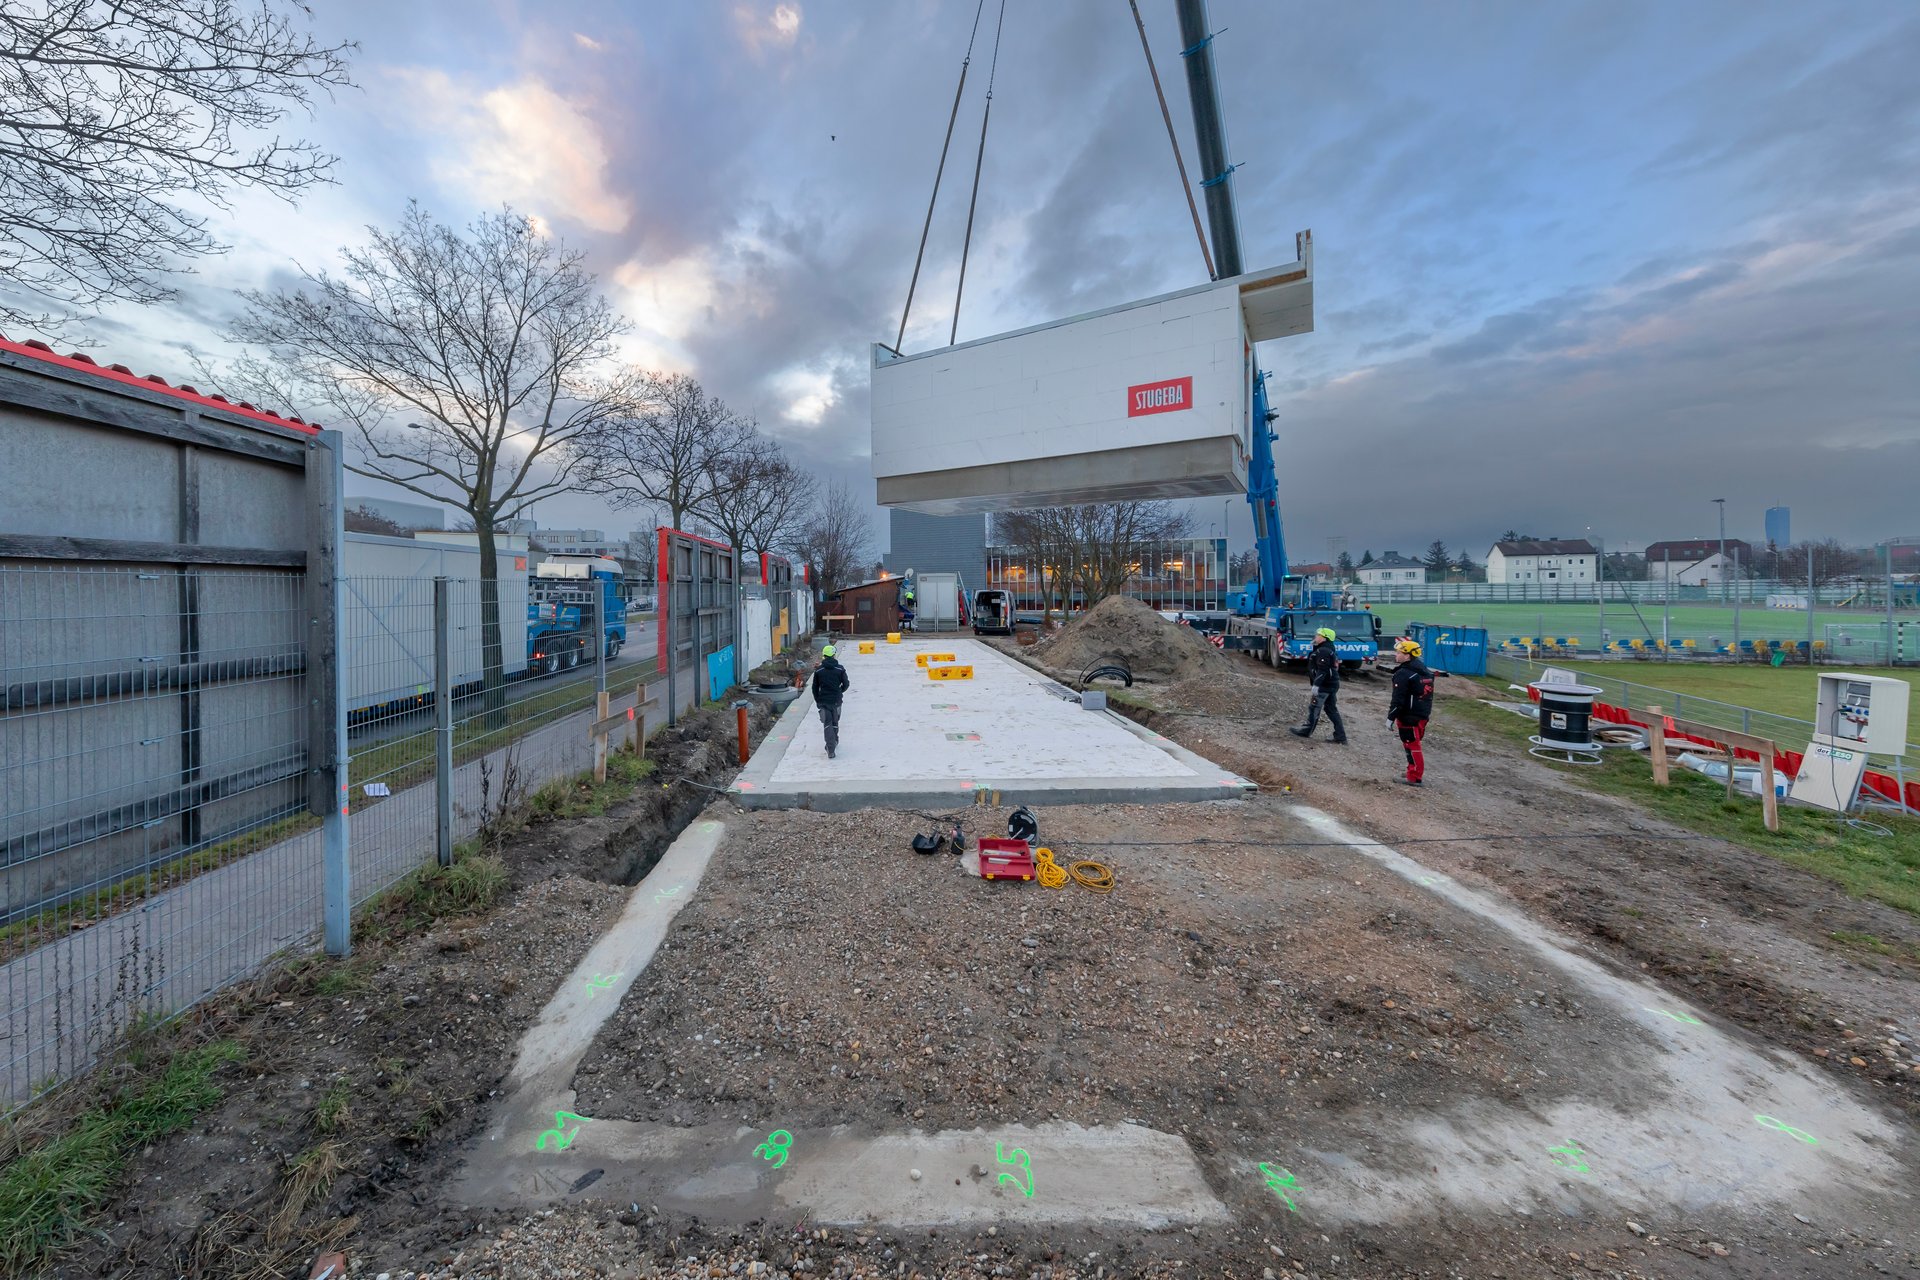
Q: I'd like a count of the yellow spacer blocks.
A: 4